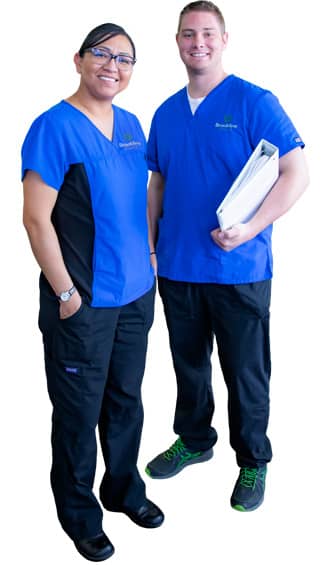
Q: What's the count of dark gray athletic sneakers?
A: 2